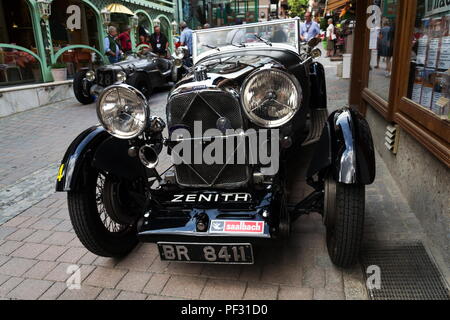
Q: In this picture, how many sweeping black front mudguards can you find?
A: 2